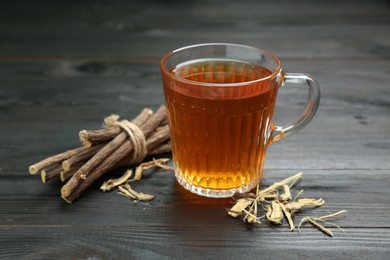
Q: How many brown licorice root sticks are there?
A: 8